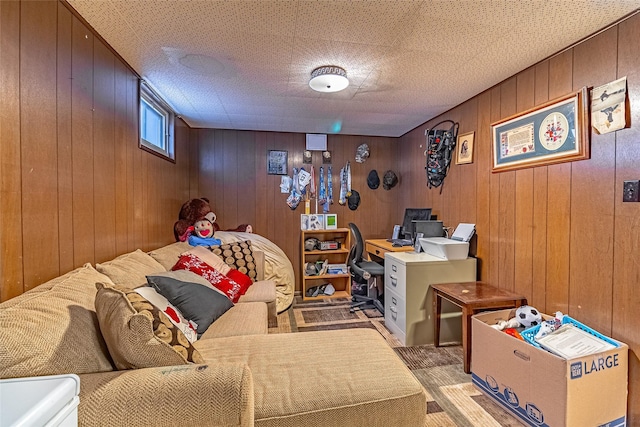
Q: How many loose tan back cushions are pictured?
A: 3